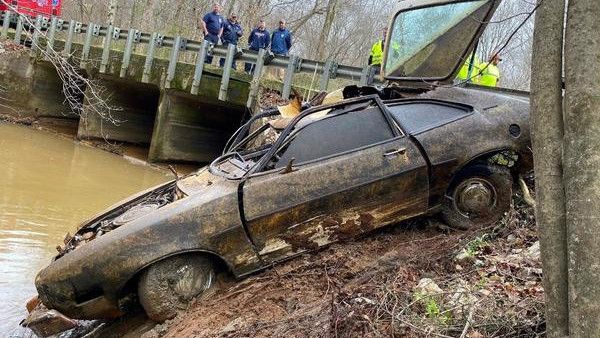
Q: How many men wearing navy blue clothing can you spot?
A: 4